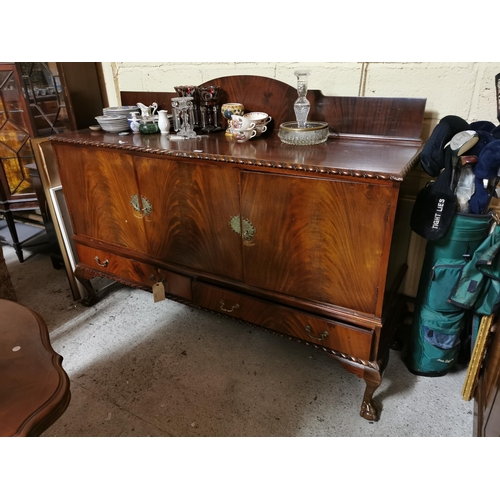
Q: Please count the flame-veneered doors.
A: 3